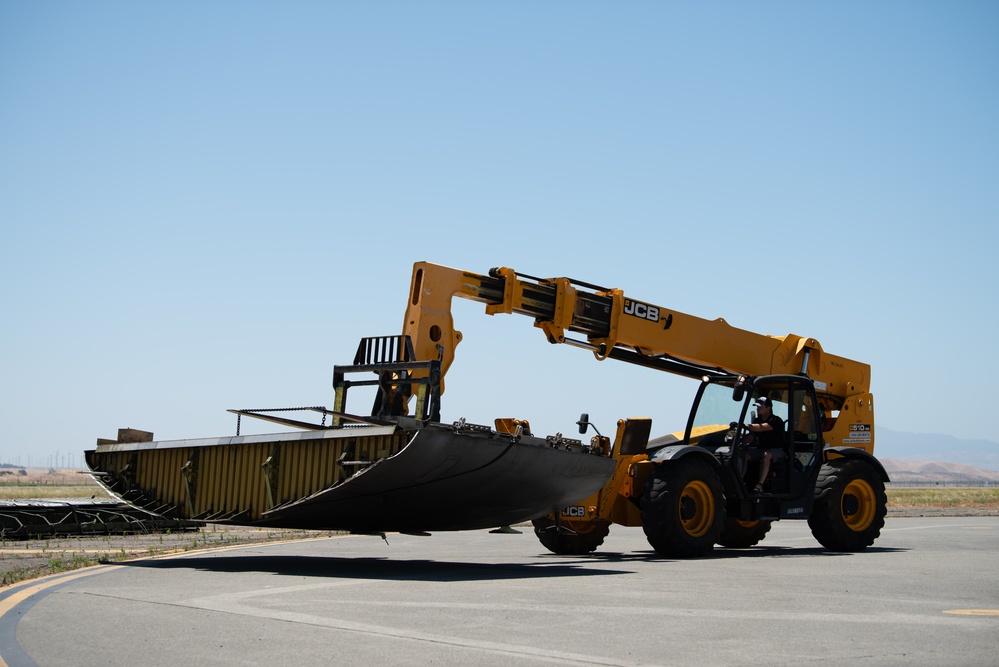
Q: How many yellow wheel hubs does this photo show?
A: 4